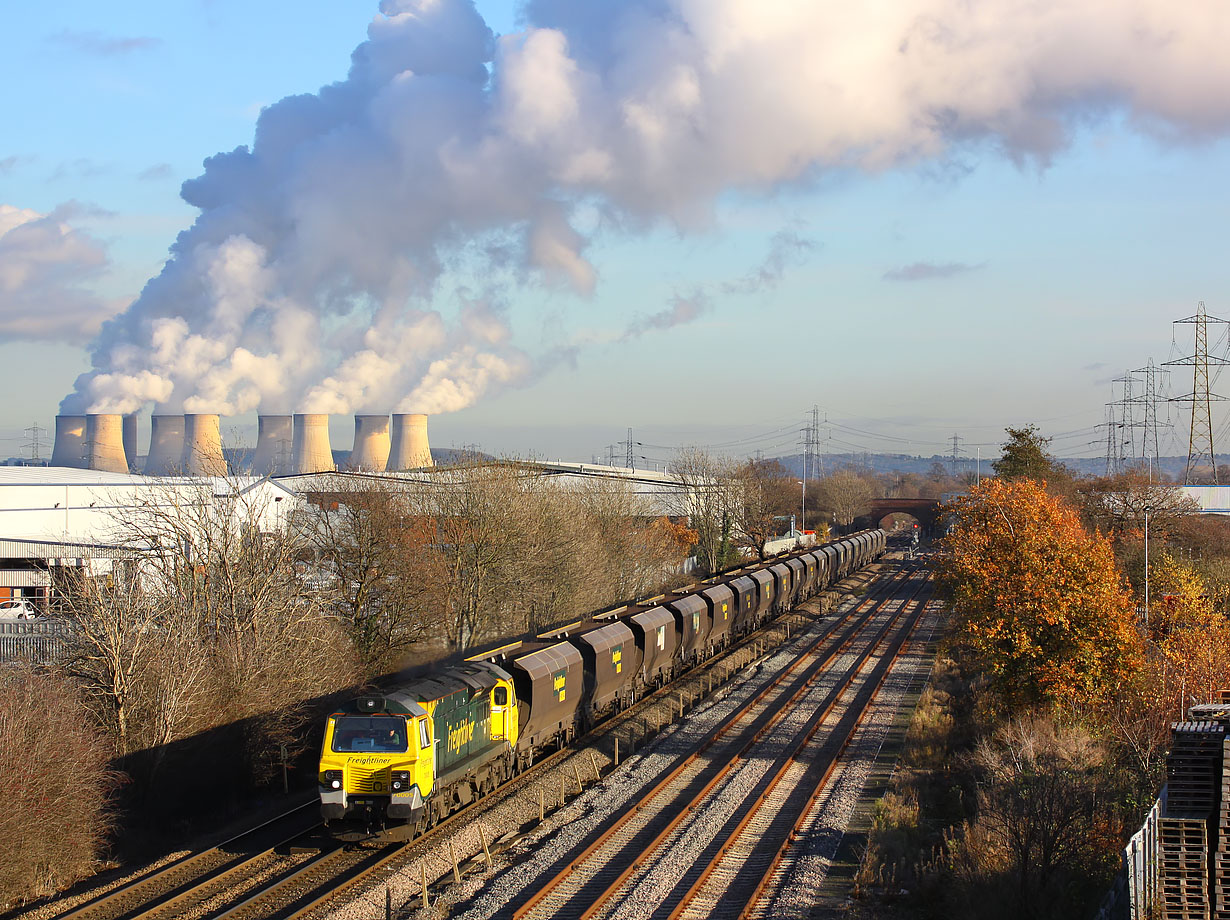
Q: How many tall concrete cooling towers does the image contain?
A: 8